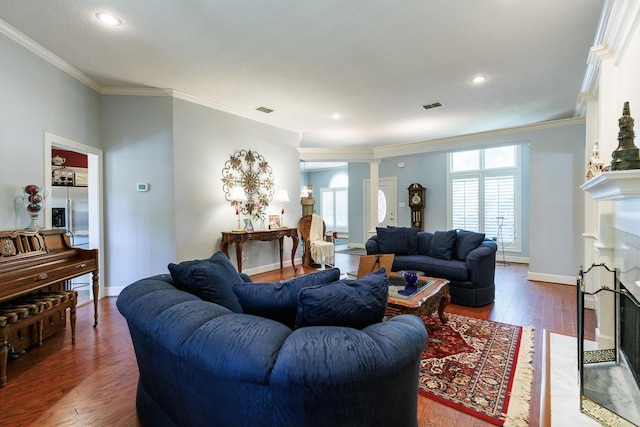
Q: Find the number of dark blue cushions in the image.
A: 7